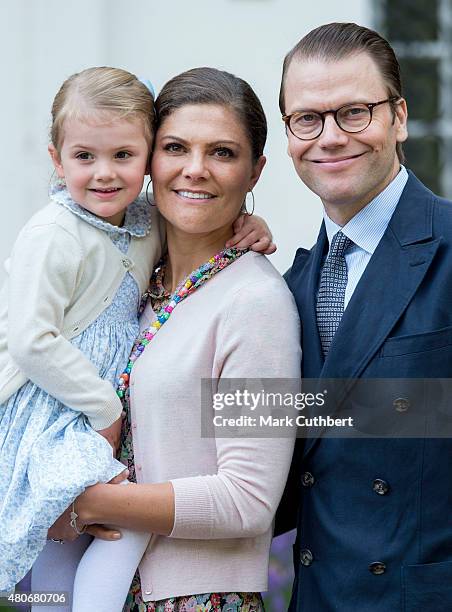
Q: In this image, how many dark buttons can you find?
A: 5